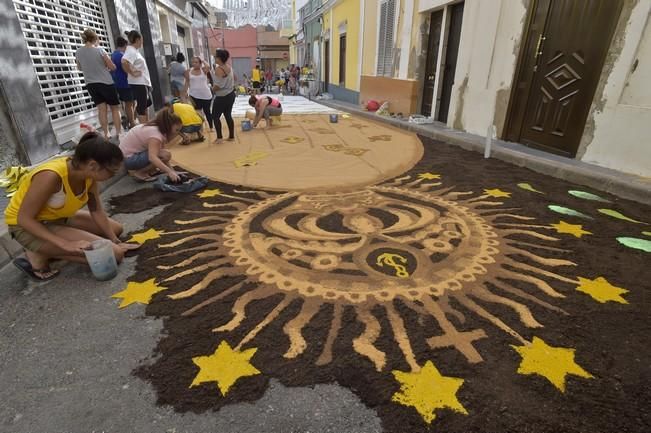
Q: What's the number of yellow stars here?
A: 10